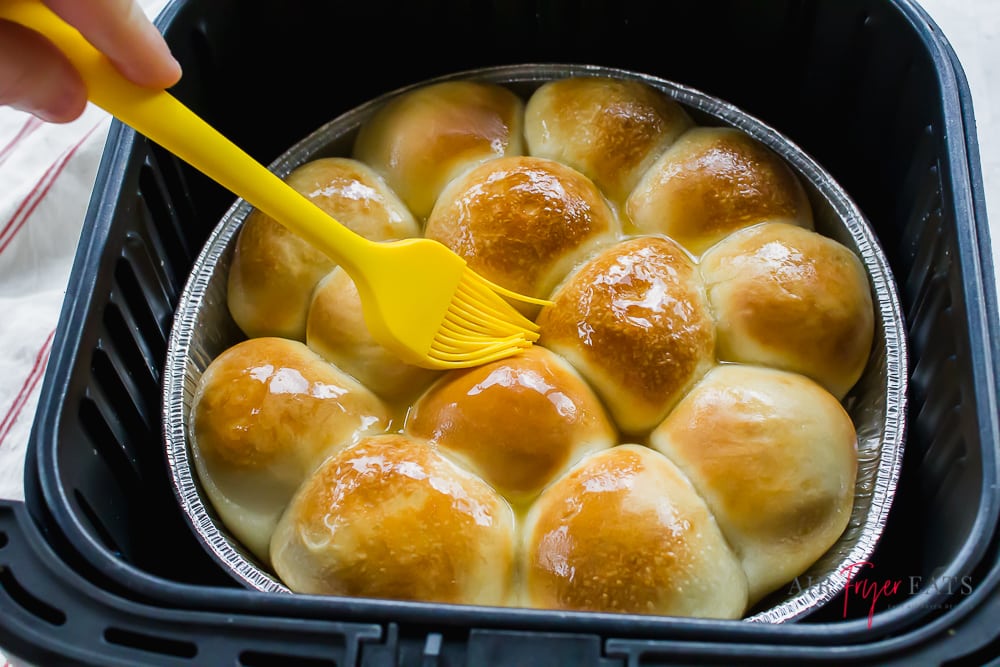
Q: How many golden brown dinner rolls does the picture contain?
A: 13